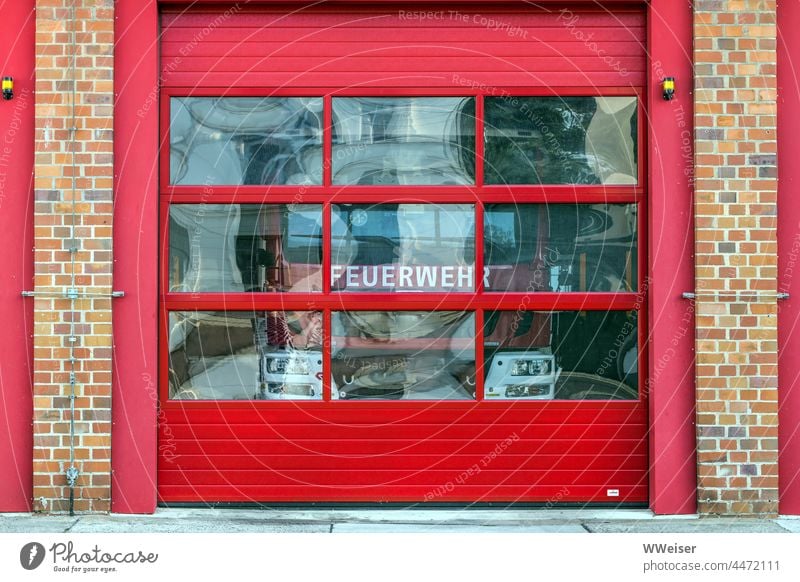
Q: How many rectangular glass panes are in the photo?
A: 9